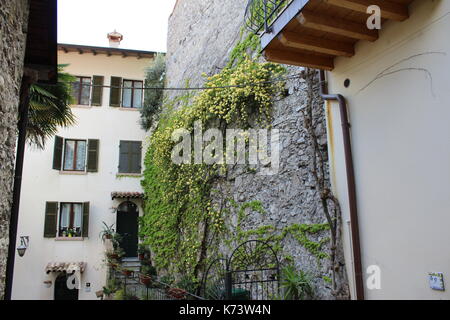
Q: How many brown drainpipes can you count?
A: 1